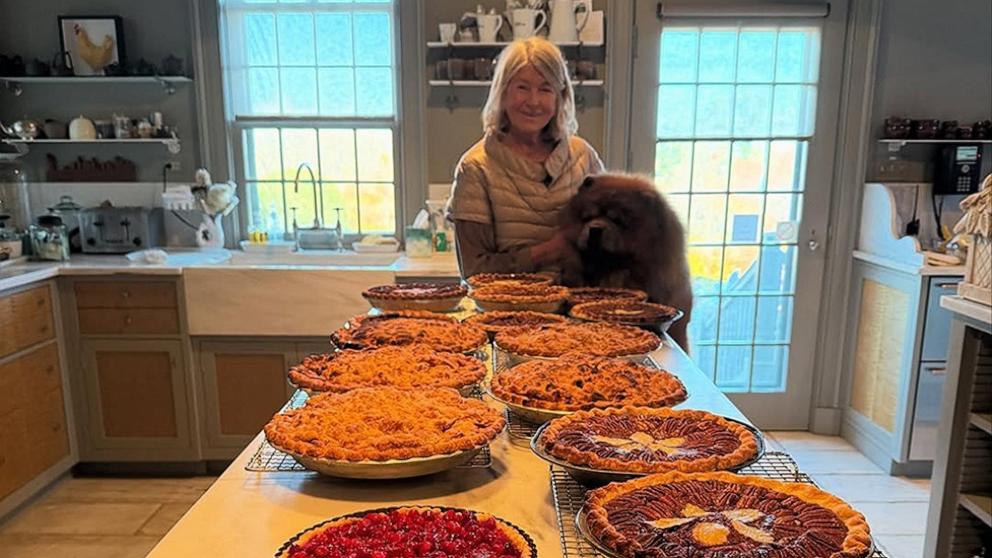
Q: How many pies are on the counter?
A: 14